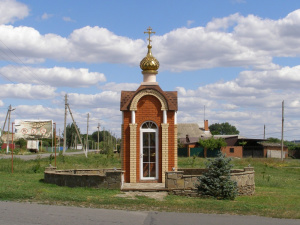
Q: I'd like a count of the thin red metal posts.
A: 2